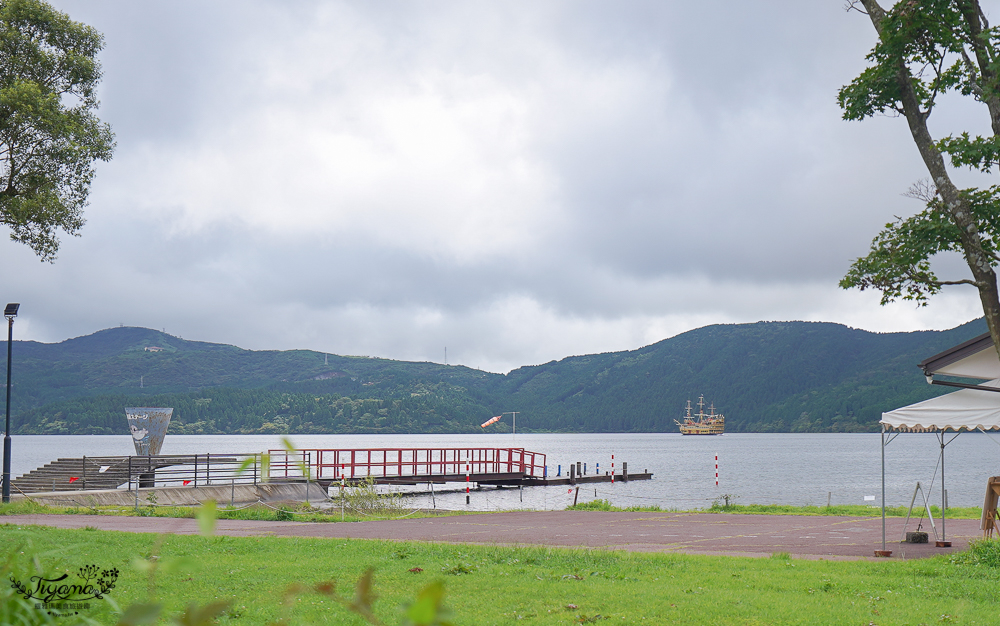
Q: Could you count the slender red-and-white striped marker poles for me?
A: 4